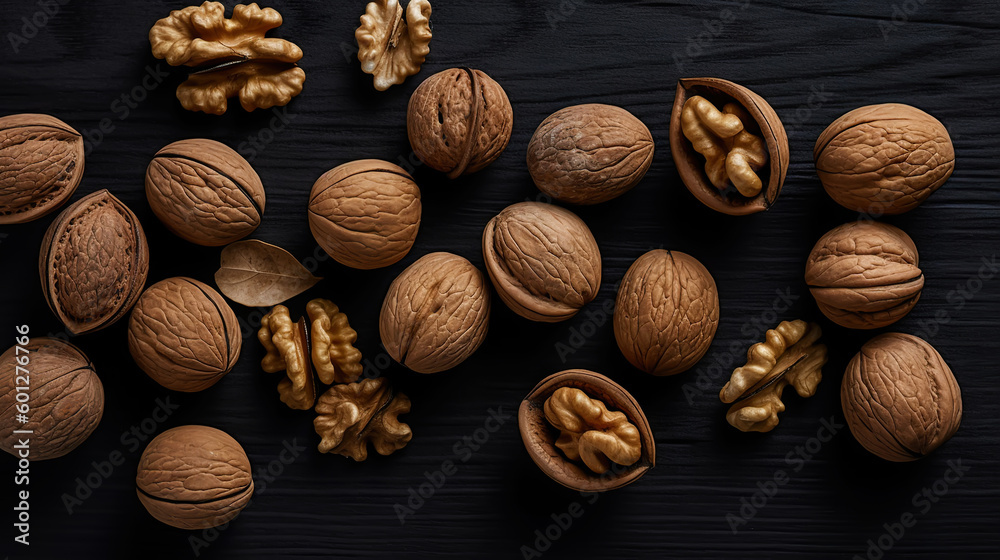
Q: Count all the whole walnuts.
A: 15